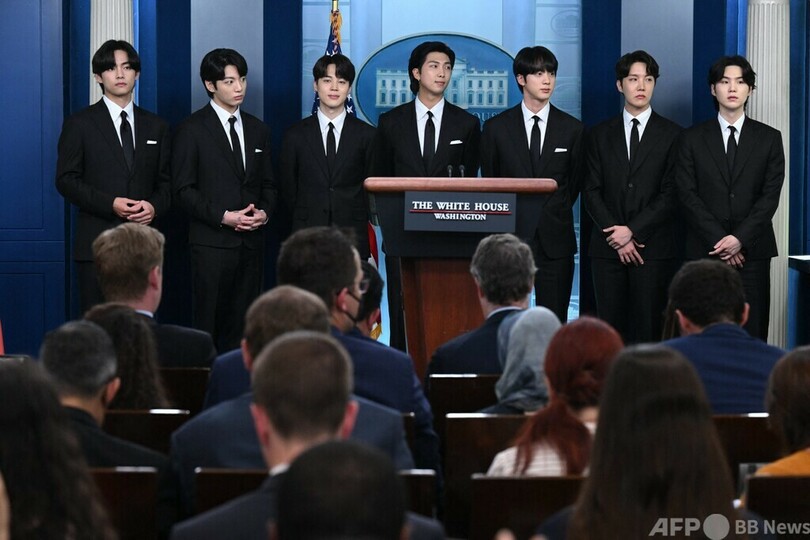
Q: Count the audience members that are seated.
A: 15